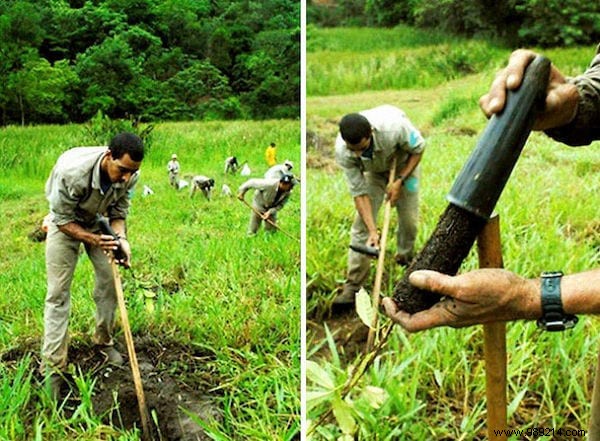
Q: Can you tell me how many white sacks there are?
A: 4